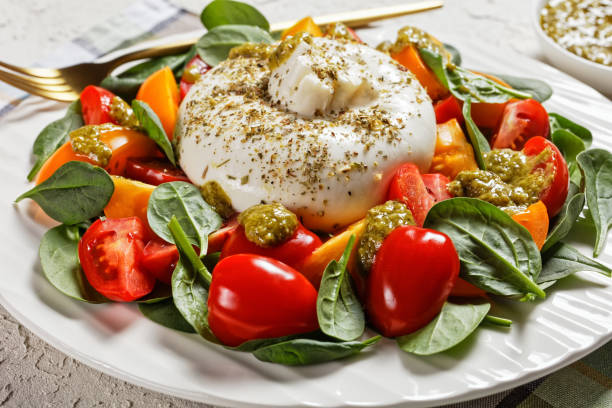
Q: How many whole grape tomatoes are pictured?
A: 2